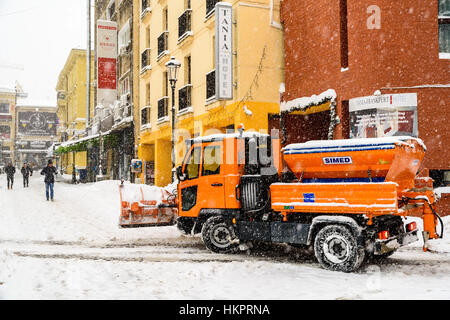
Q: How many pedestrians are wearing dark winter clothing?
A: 3